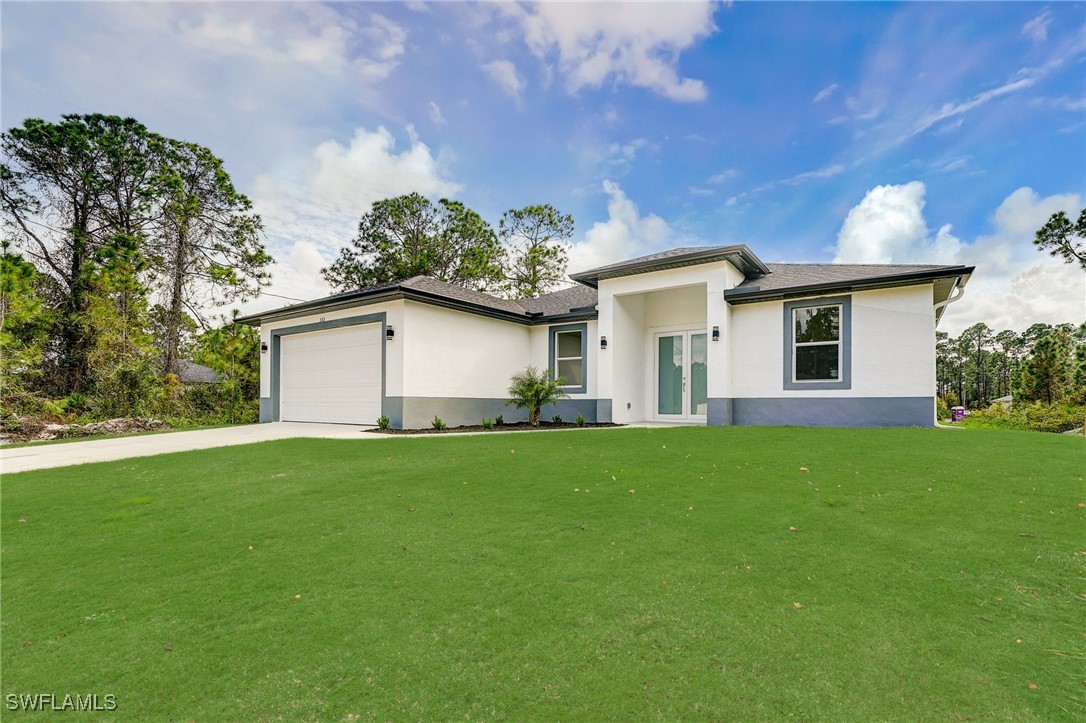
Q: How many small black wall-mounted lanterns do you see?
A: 4